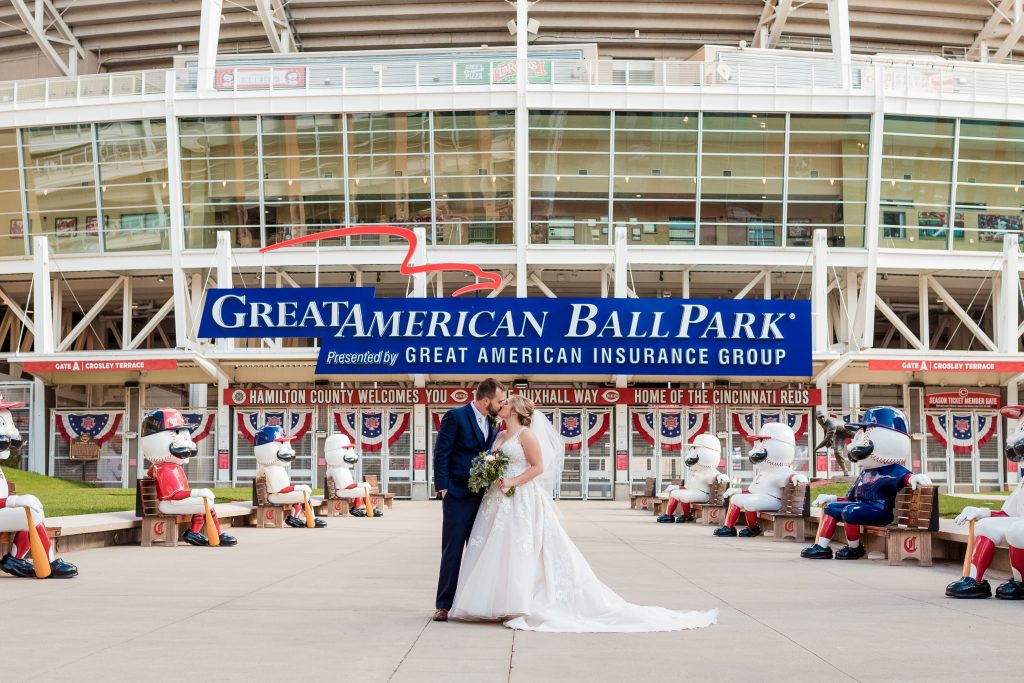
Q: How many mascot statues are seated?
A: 8